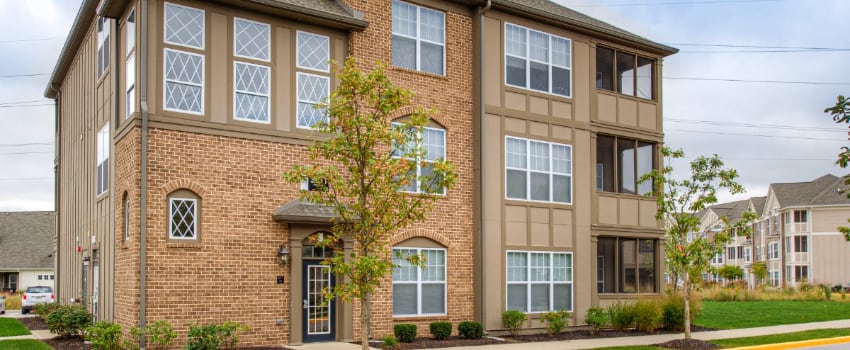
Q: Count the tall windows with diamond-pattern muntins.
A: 3